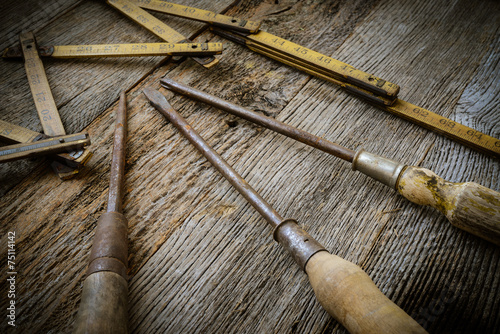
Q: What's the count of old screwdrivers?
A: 3